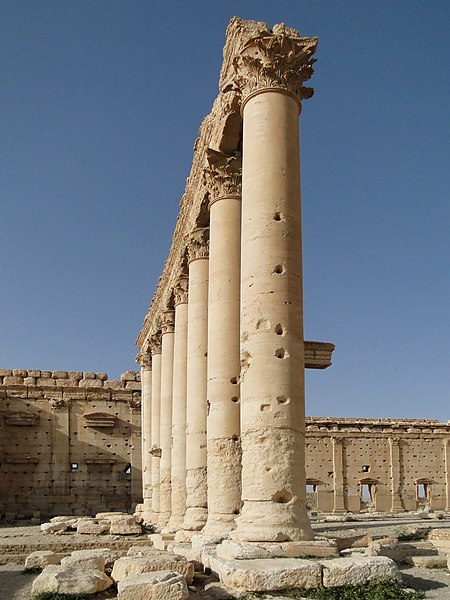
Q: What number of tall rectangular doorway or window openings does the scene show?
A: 3